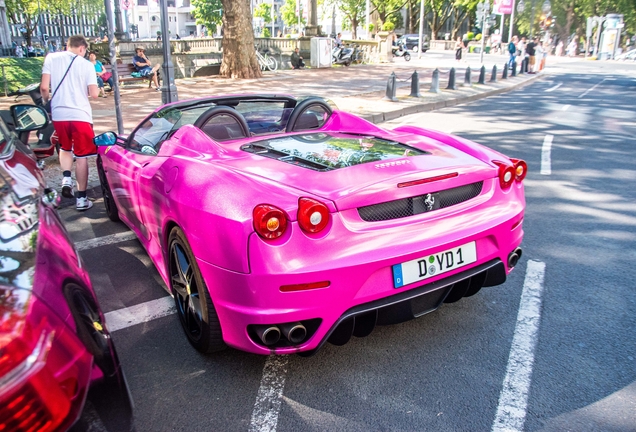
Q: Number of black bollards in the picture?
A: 10